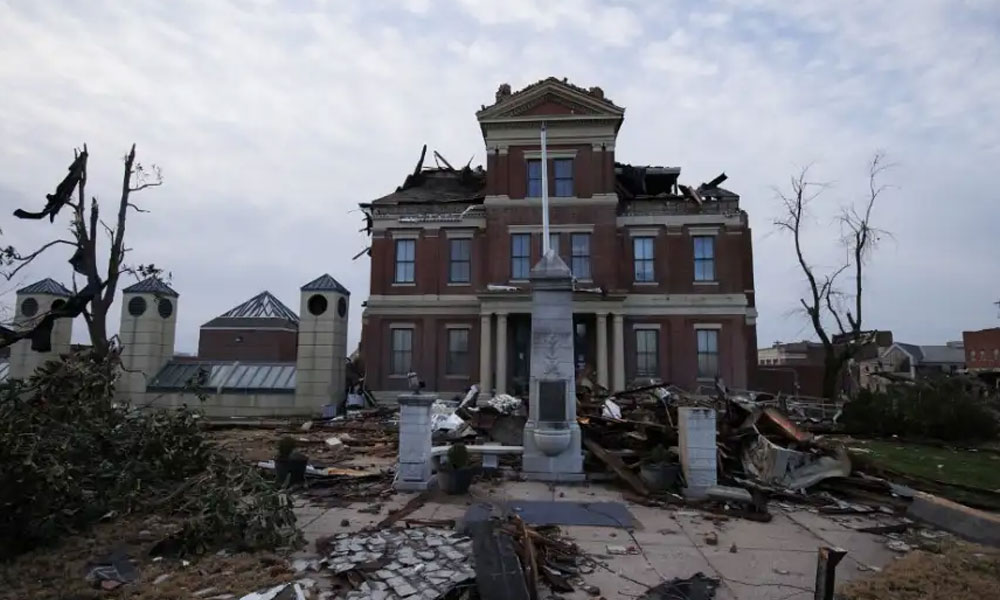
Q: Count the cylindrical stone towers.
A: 3